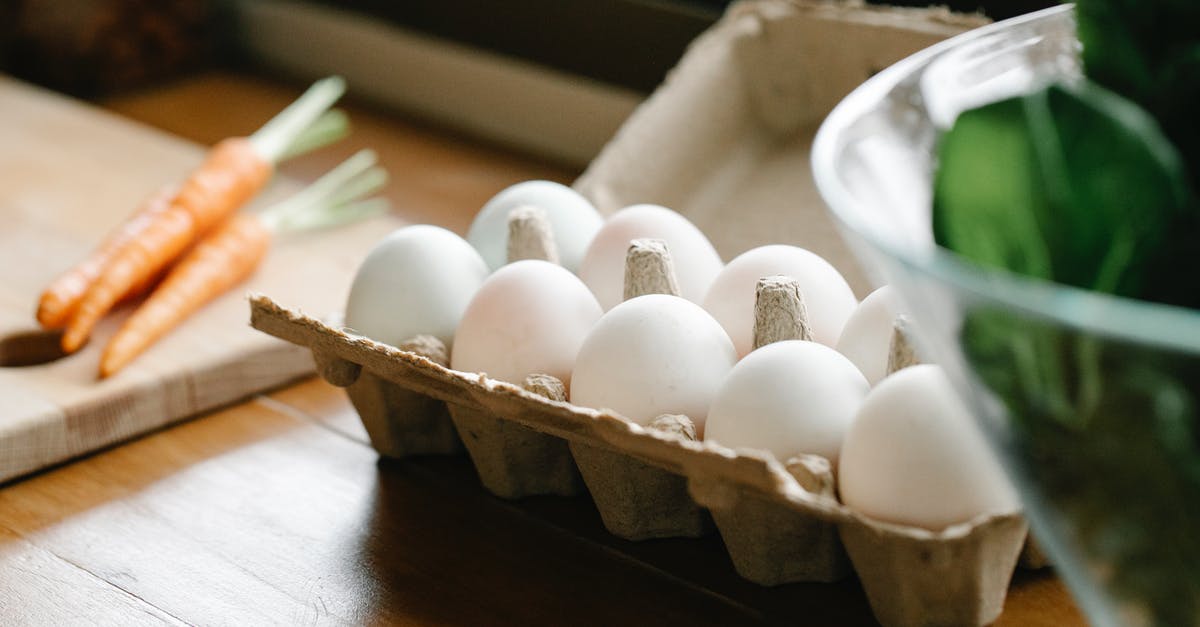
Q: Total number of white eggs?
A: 9